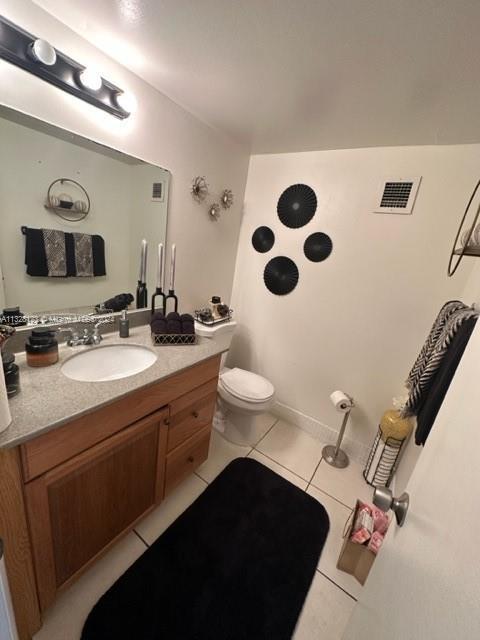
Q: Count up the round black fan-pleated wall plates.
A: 4